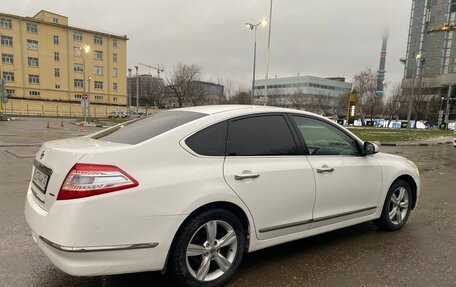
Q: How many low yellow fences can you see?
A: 1